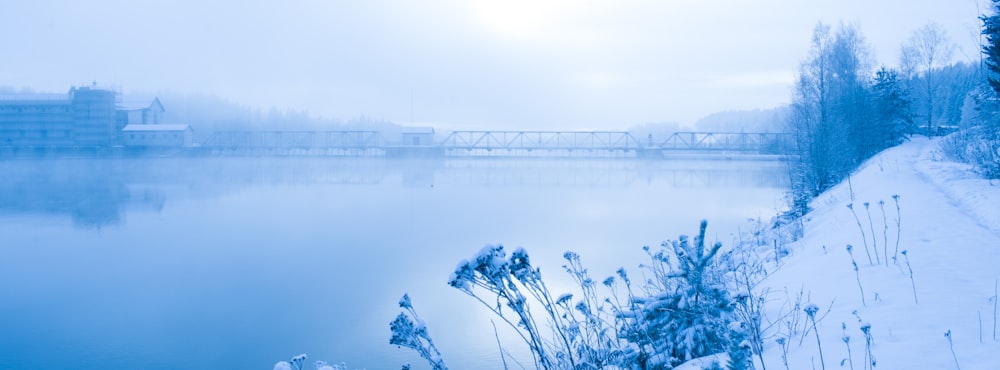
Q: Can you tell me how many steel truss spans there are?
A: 3